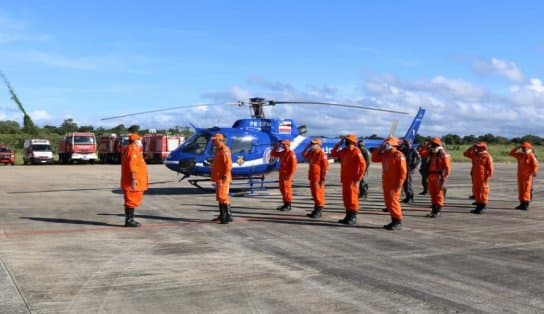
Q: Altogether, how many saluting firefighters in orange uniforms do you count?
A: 7